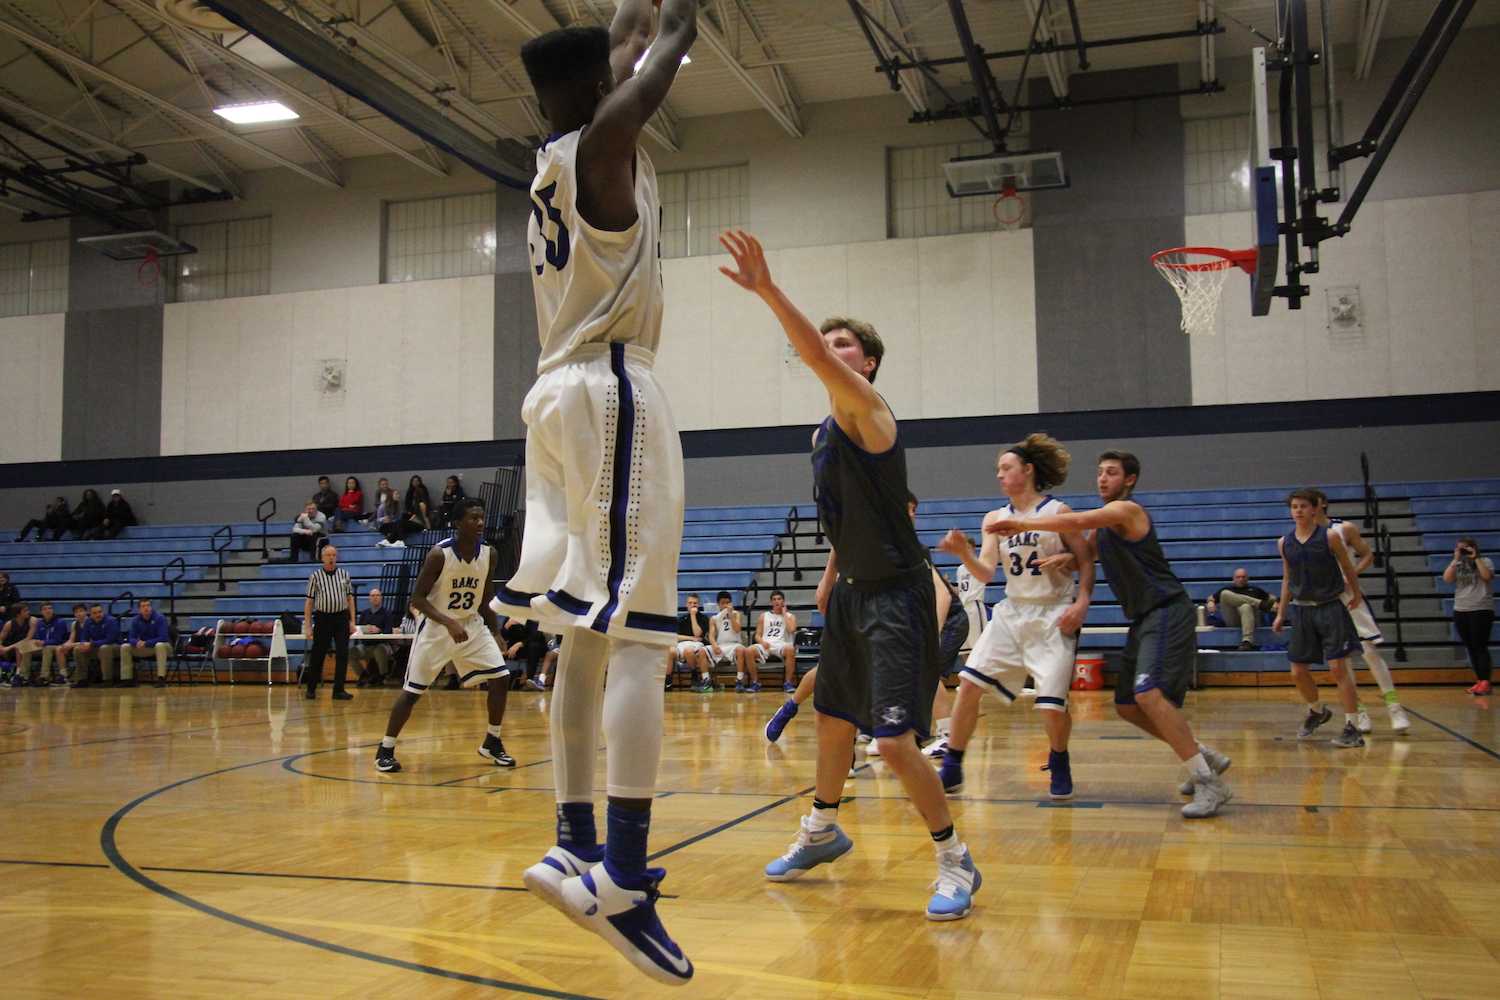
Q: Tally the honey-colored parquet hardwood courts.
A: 1